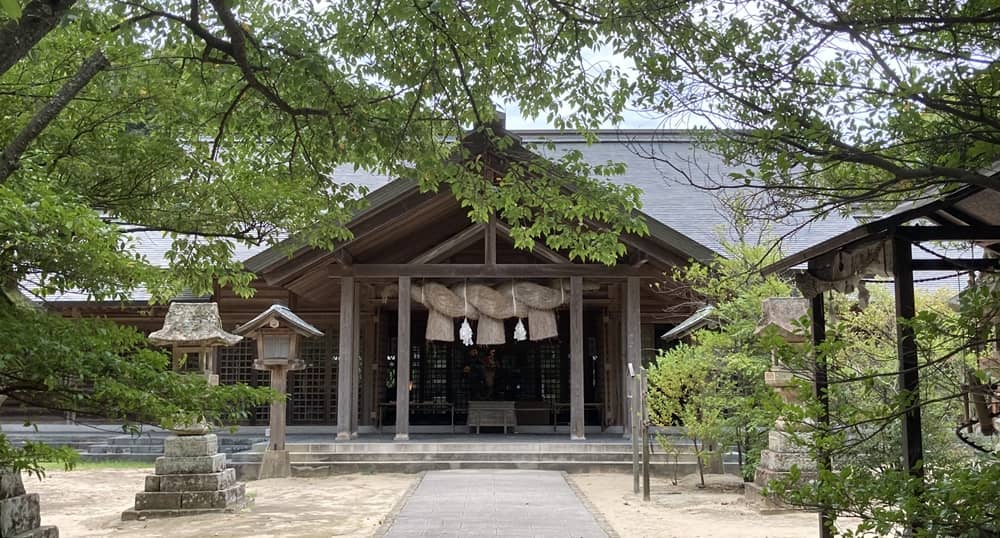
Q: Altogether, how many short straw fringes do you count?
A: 3